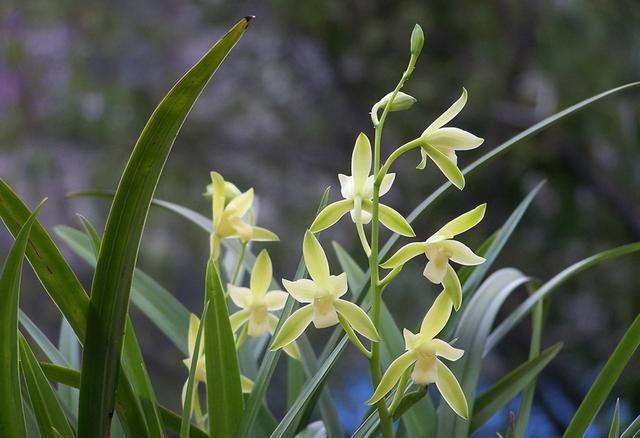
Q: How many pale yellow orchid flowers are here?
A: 8